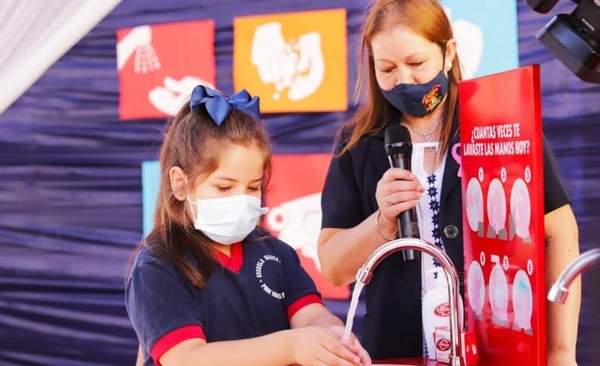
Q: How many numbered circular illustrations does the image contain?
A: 6